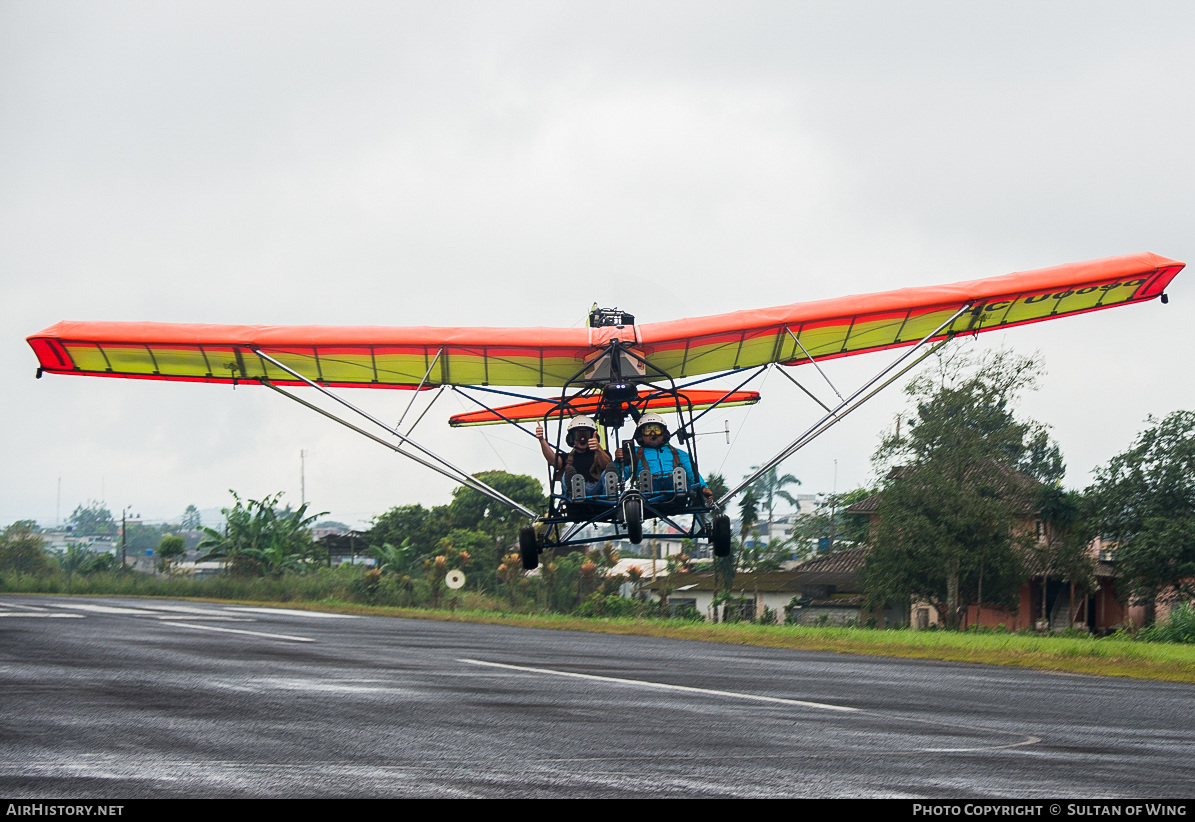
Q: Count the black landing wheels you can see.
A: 3